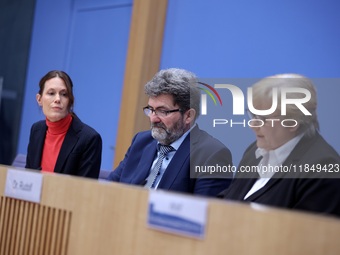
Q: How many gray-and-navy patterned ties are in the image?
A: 1